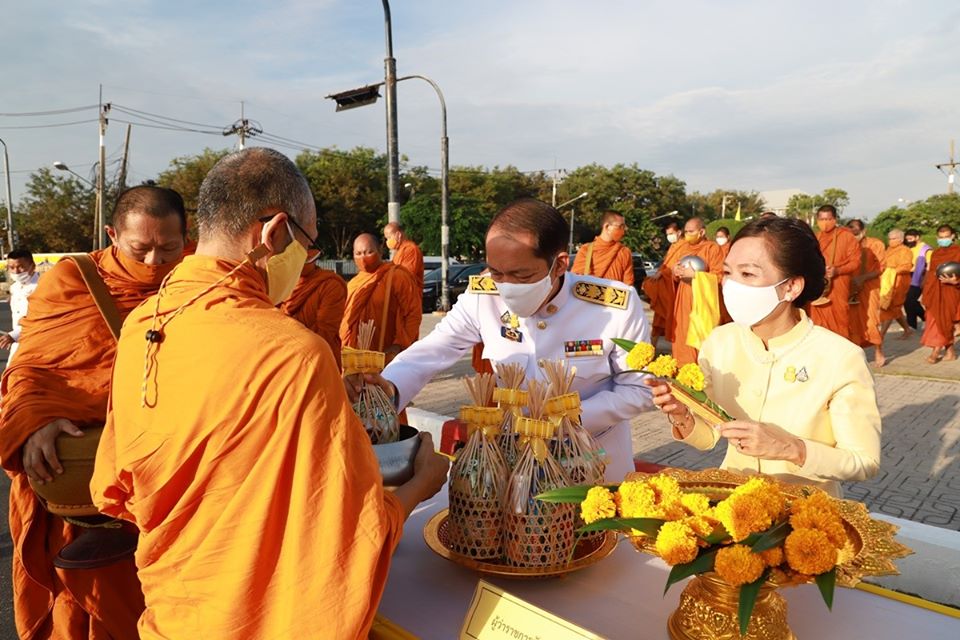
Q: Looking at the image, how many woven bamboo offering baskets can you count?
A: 5